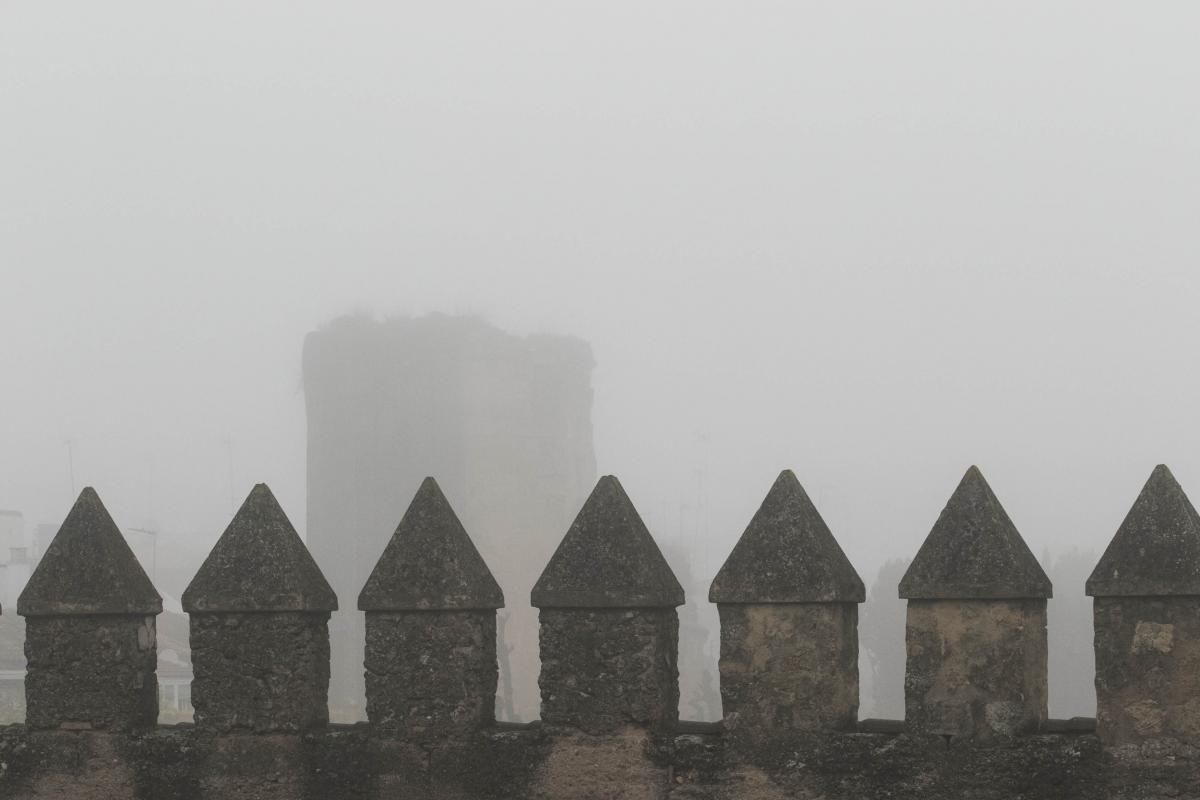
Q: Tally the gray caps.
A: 7